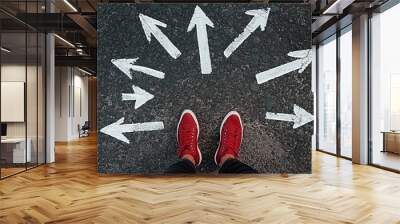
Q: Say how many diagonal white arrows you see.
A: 4